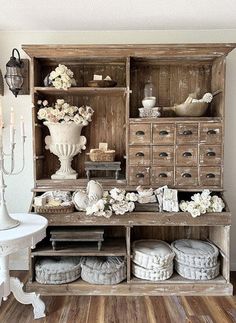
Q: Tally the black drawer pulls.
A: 12